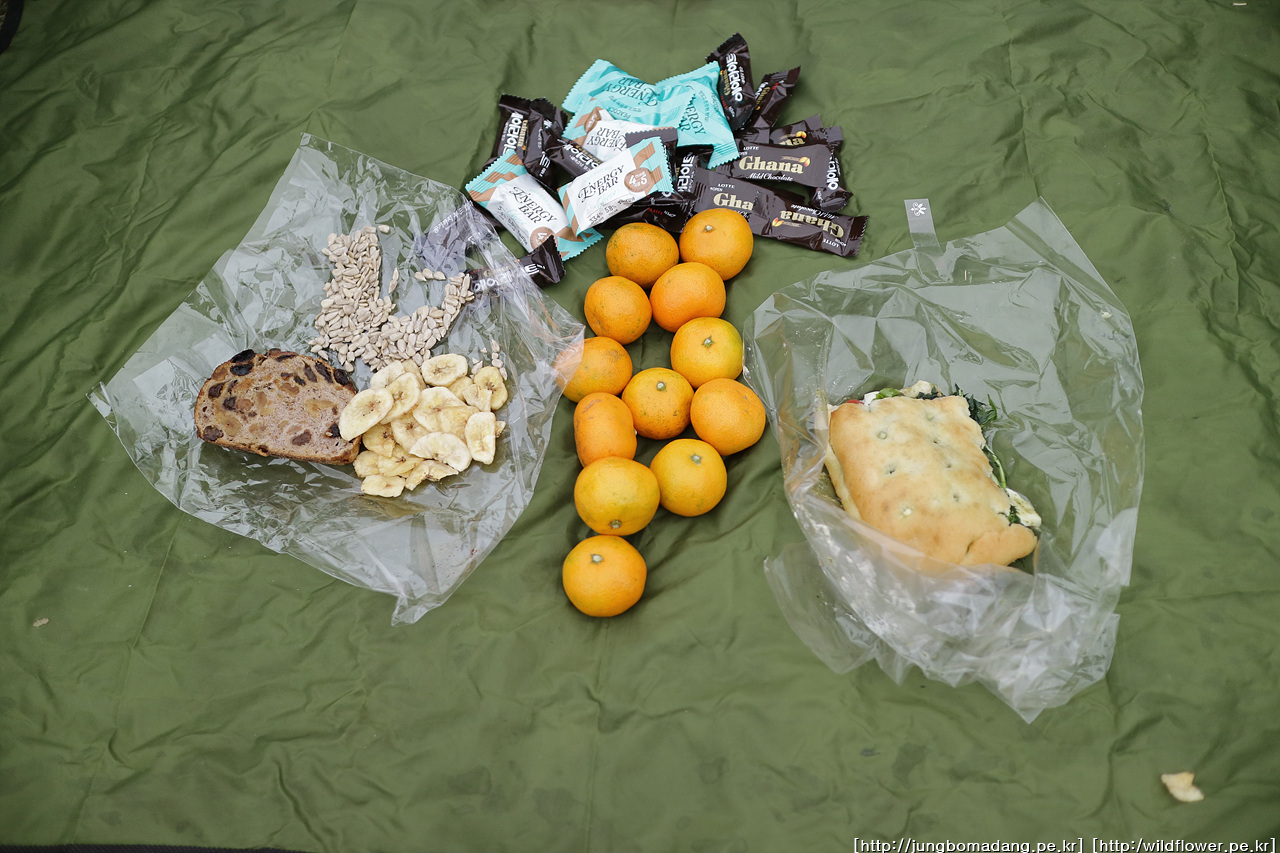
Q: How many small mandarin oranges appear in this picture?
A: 12